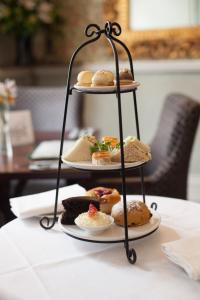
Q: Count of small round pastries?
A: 3